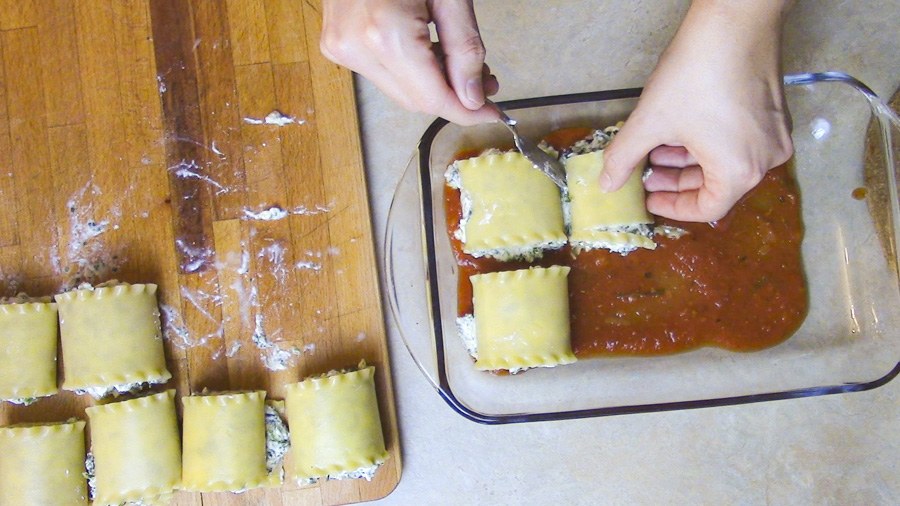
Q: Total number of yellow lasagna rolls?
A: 9